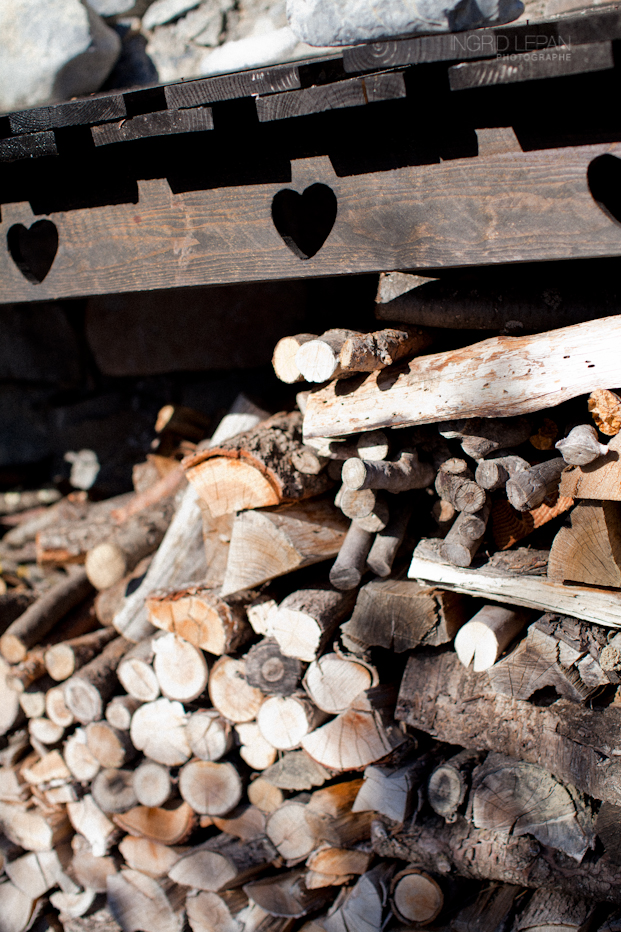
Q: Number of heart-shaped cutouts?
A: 3